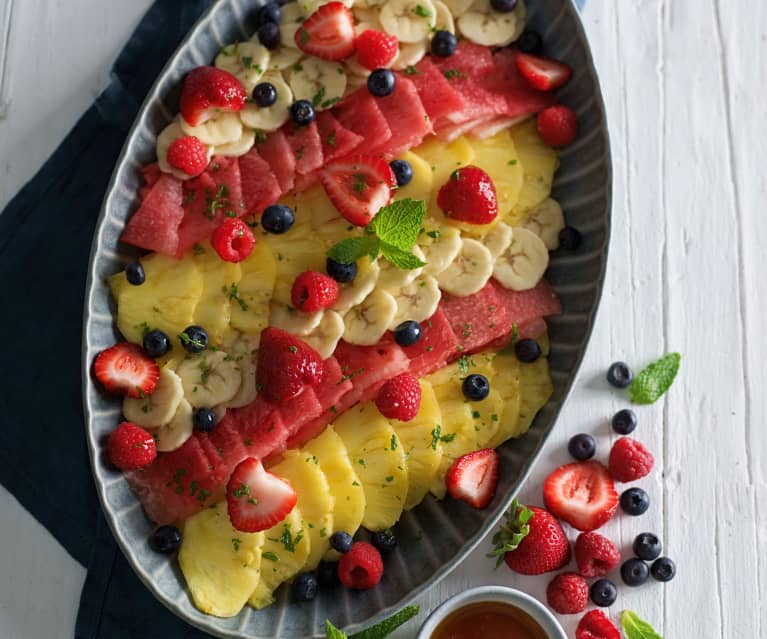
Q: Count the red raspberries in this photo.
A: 12